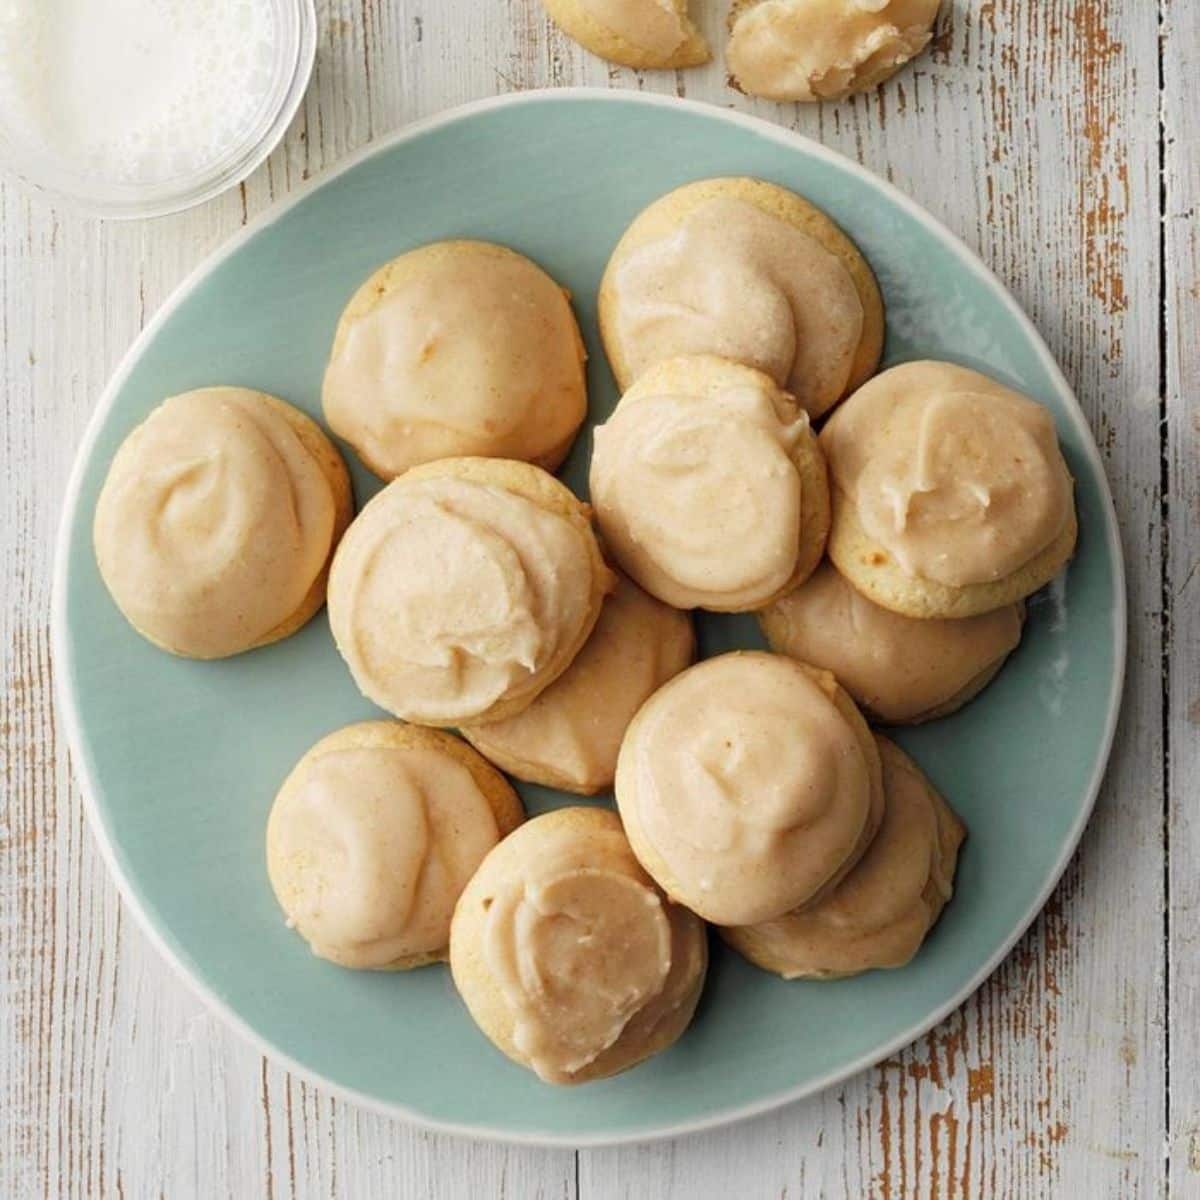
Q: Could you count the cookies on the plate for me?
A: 12